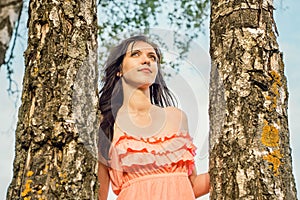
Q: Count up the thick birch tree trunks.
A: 2